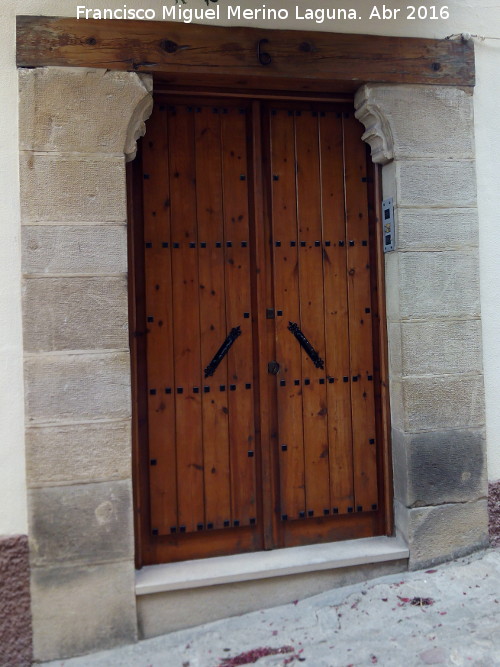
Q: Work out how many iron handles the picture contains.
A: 2